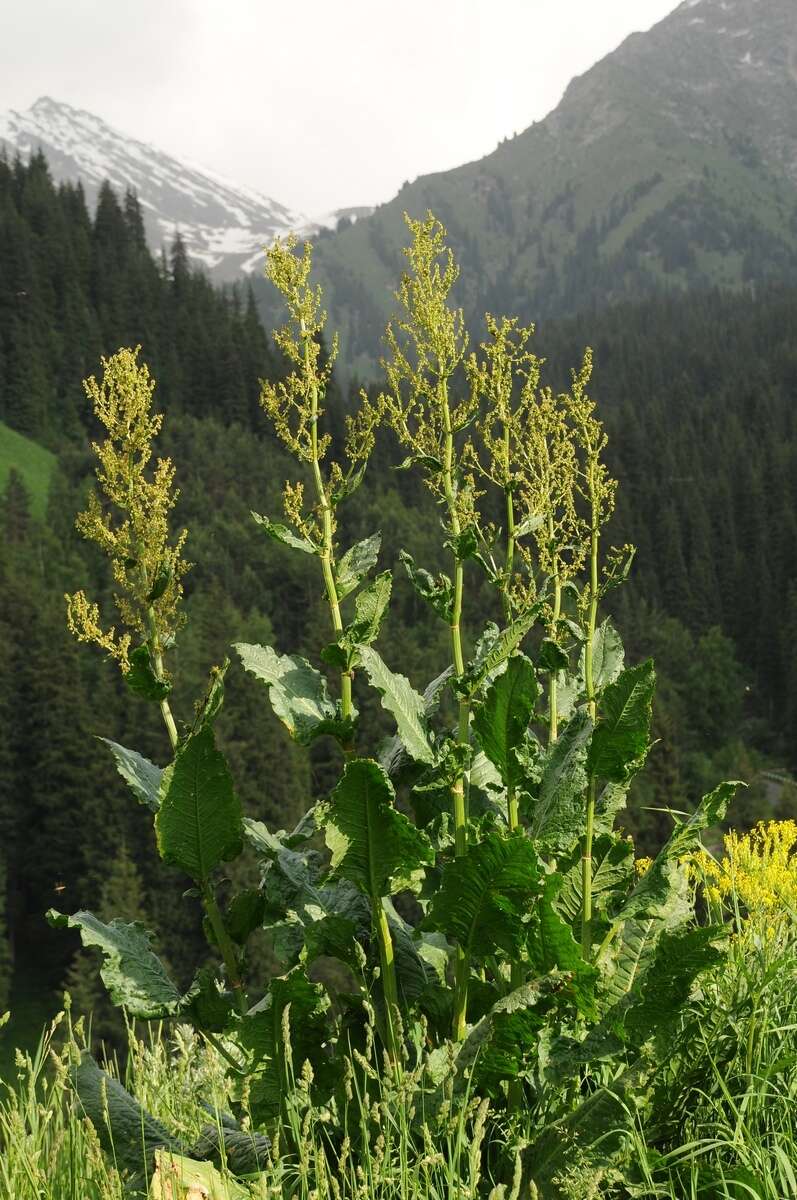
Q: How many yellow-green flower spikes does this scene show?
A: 6